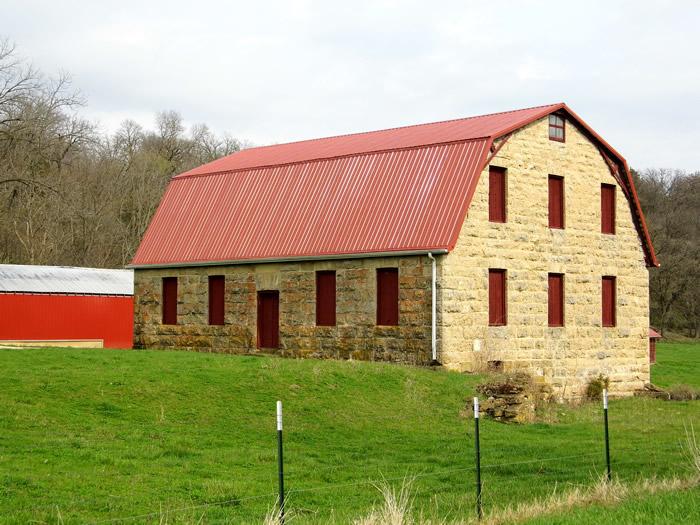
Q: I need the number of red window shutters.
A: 10